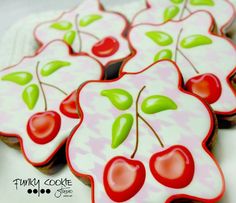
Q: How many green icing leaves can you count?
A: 15